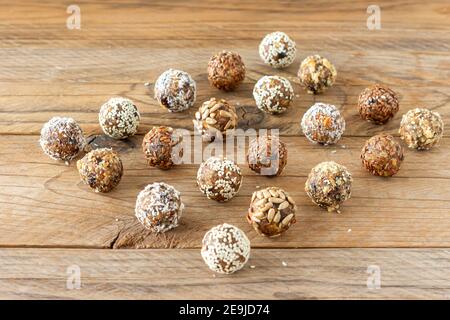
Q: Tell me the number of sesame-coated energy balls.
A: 5